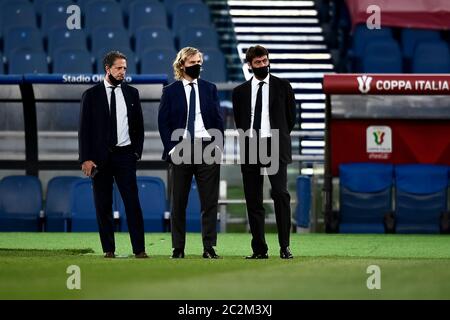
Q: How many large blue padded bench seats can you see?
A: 2